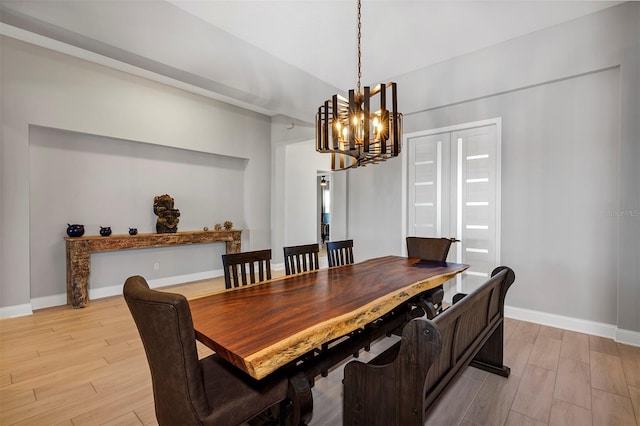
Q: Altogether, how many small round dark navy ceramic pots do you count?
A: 3